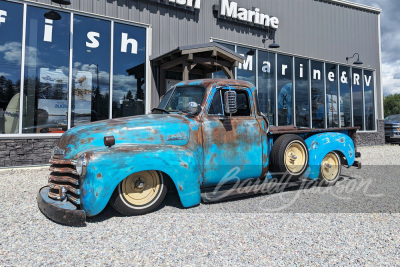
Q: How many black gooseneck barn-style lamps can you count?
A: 3